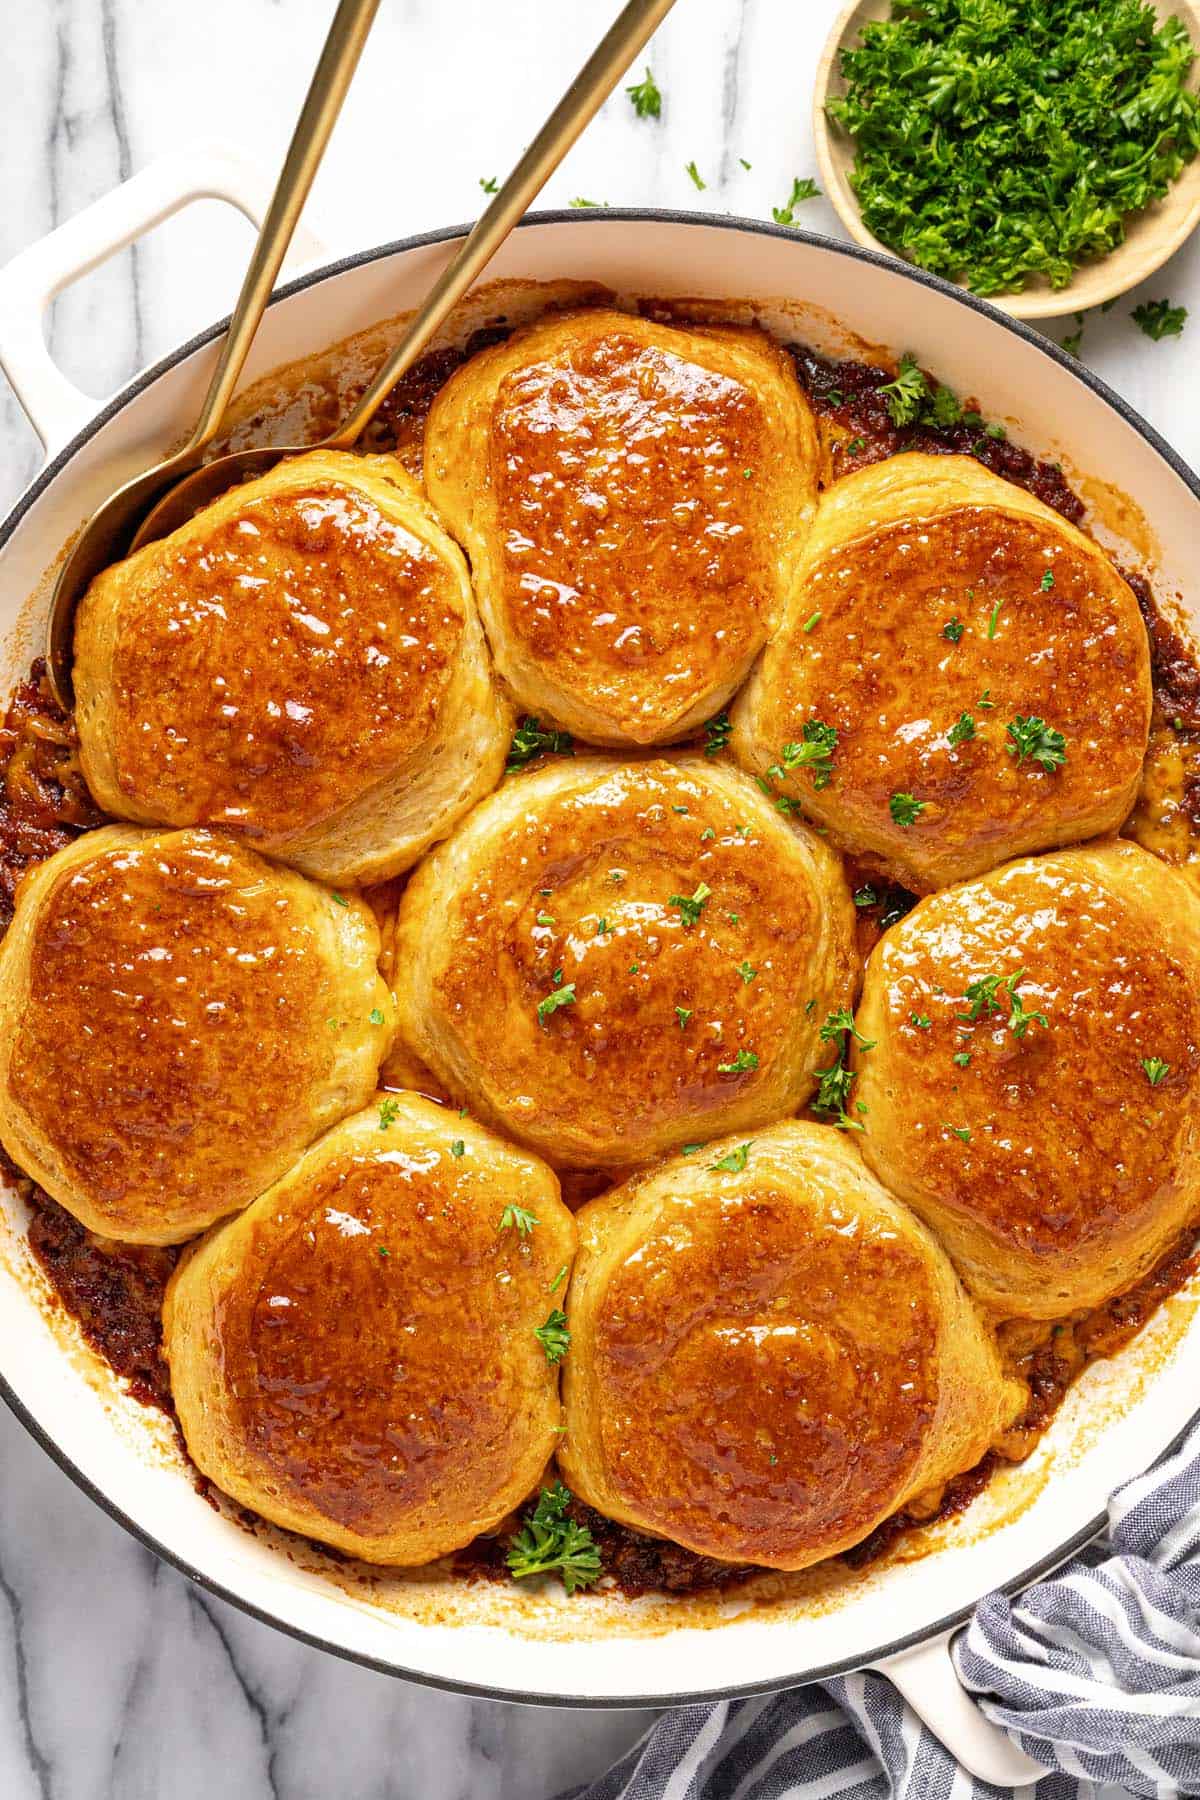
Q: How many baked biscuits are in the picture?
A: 8